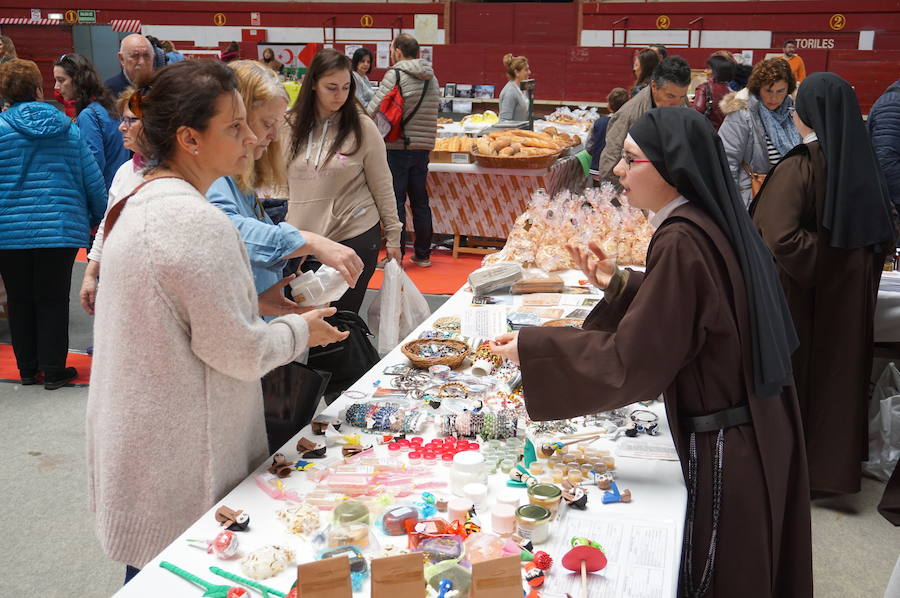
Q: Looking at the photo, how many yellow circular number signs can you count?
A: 5